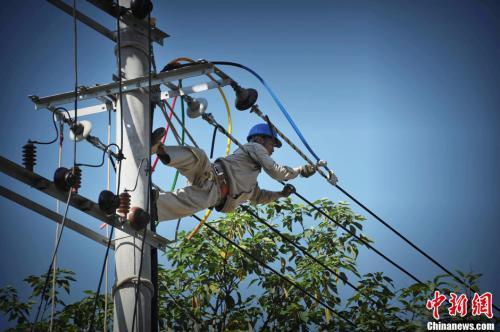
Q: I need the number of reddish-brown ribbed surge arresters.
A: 3